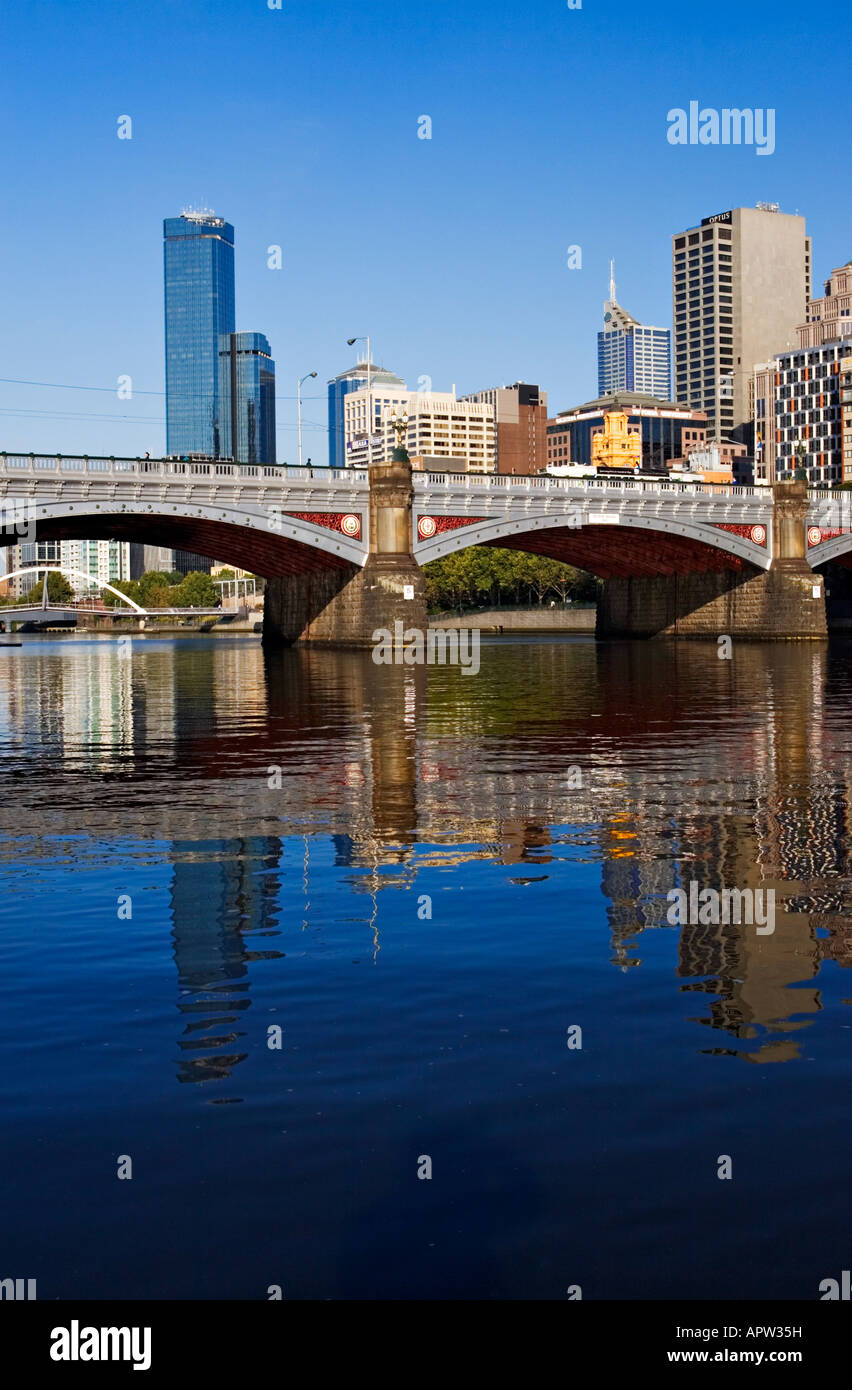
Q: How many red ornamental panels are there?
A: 4